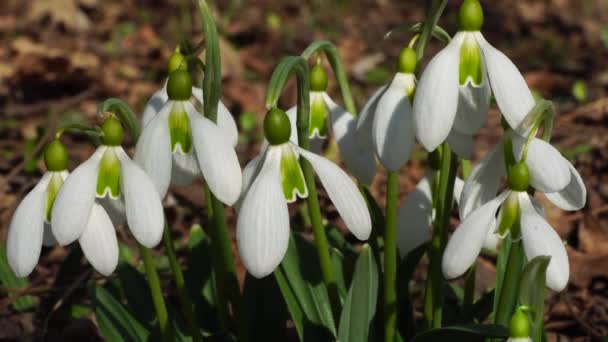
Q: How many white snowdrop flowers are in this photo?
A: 12